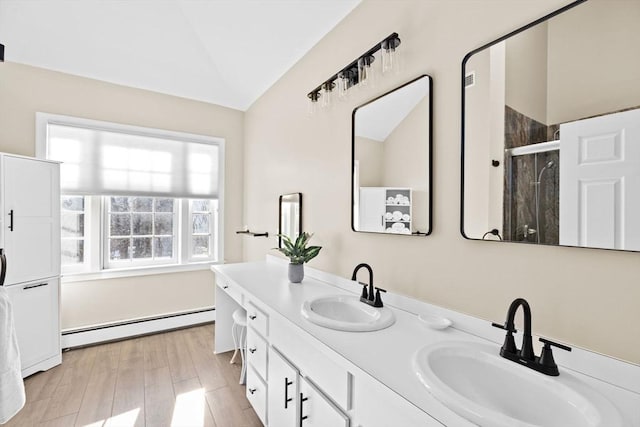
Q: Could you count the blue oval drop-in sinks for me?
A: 0